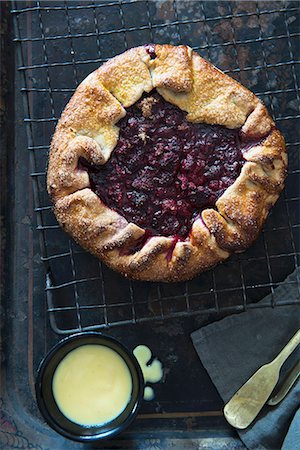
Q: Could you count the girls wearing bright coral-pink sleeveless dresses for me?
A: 0